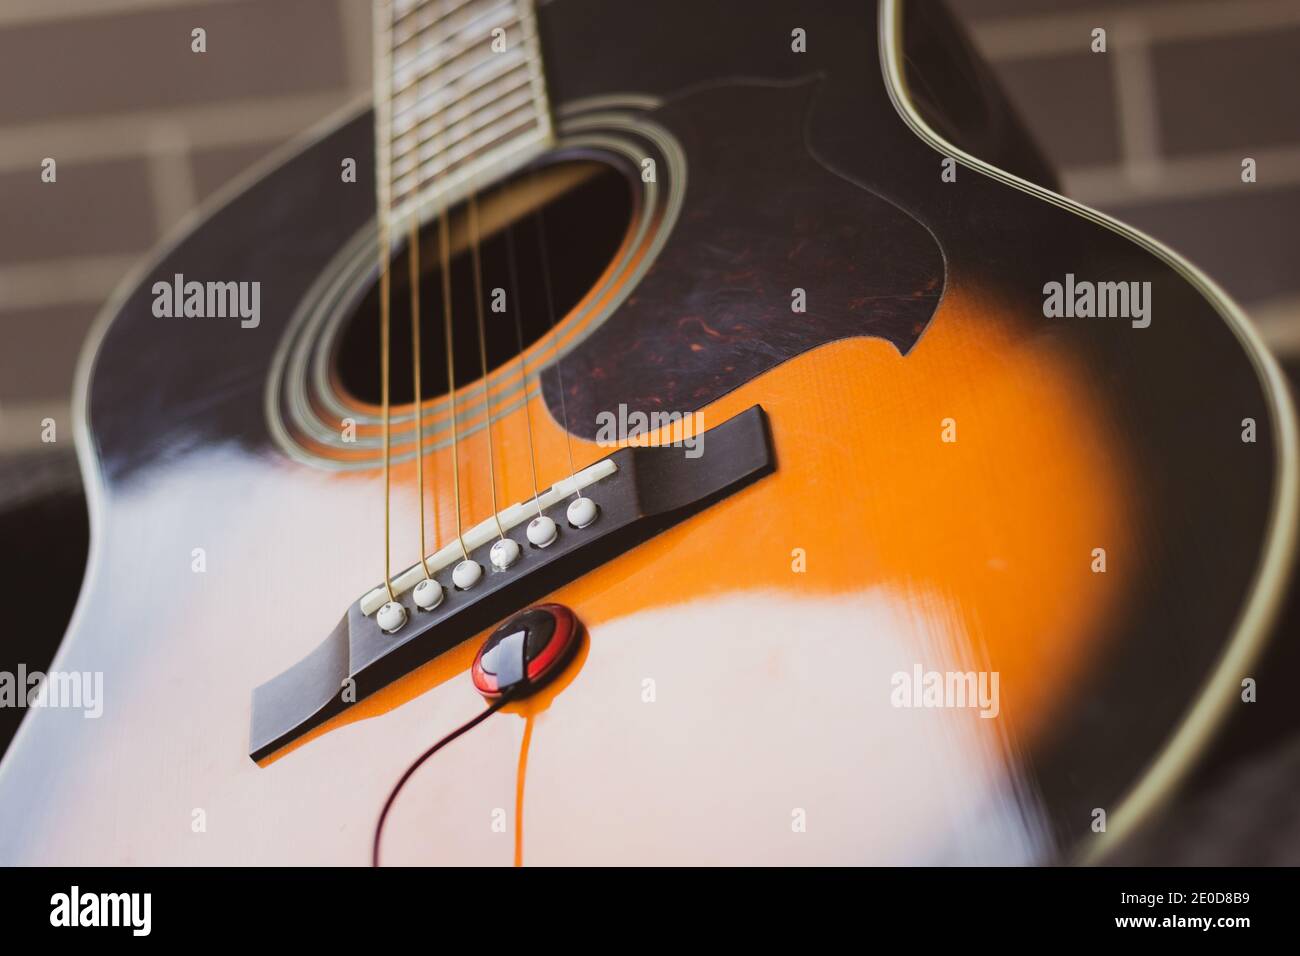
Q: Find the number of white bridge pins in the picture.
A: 6